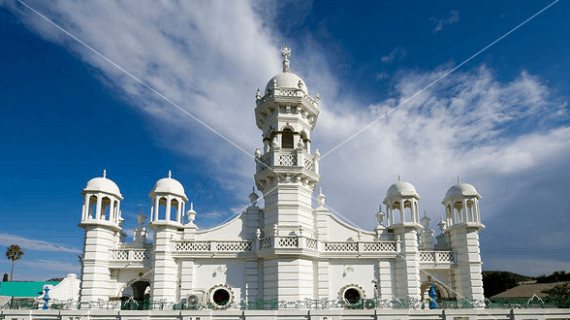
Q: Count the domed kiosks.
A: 4